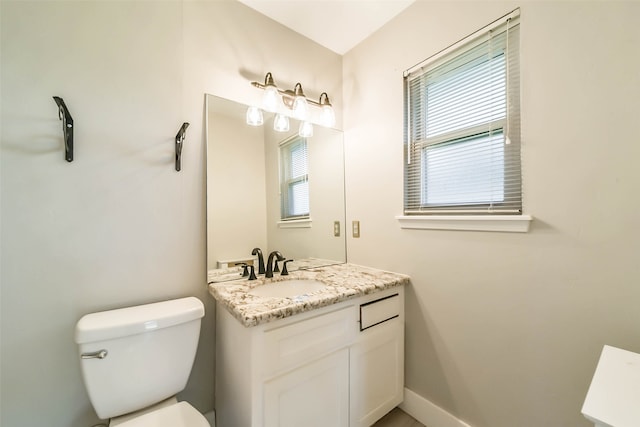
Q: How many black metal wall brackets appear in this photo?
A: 2